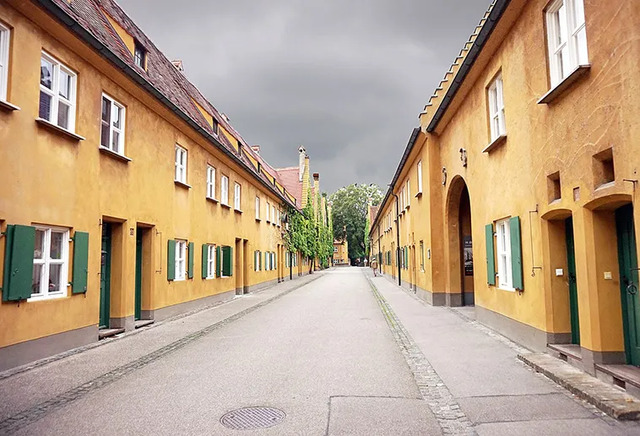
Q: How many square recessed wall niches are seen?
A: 2